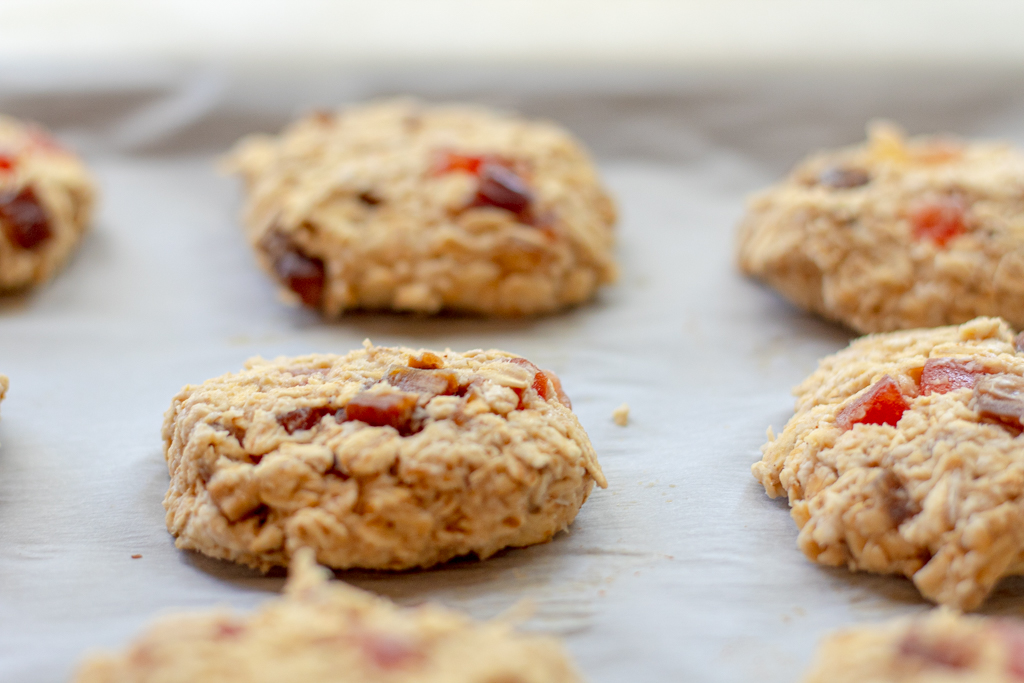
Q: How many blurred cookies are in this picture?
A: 5